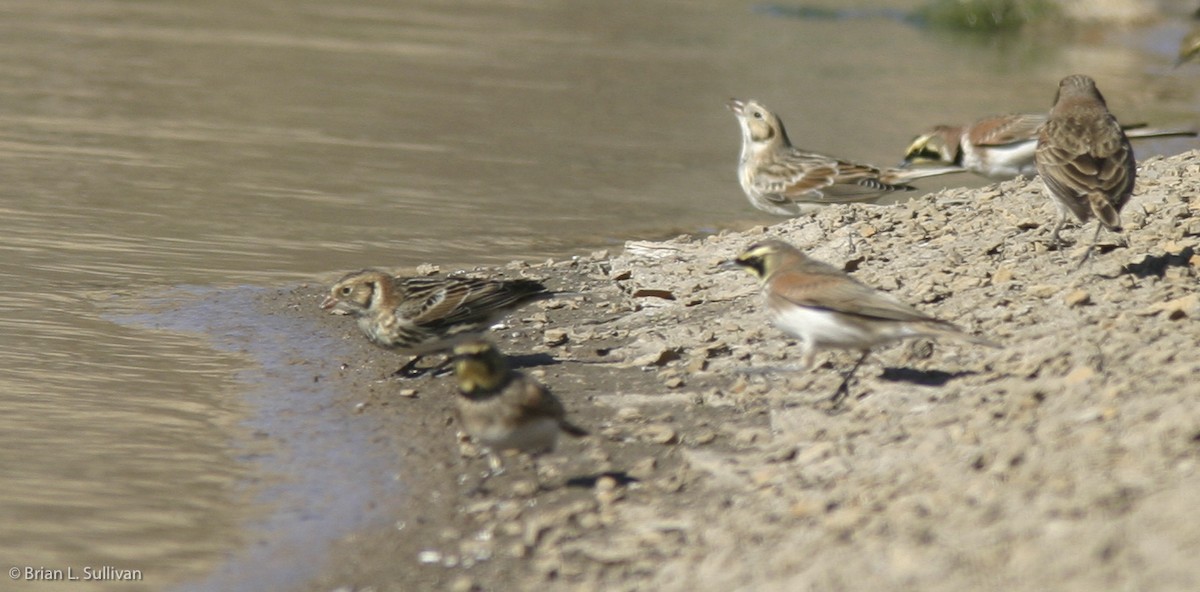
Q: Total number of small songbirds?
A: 6